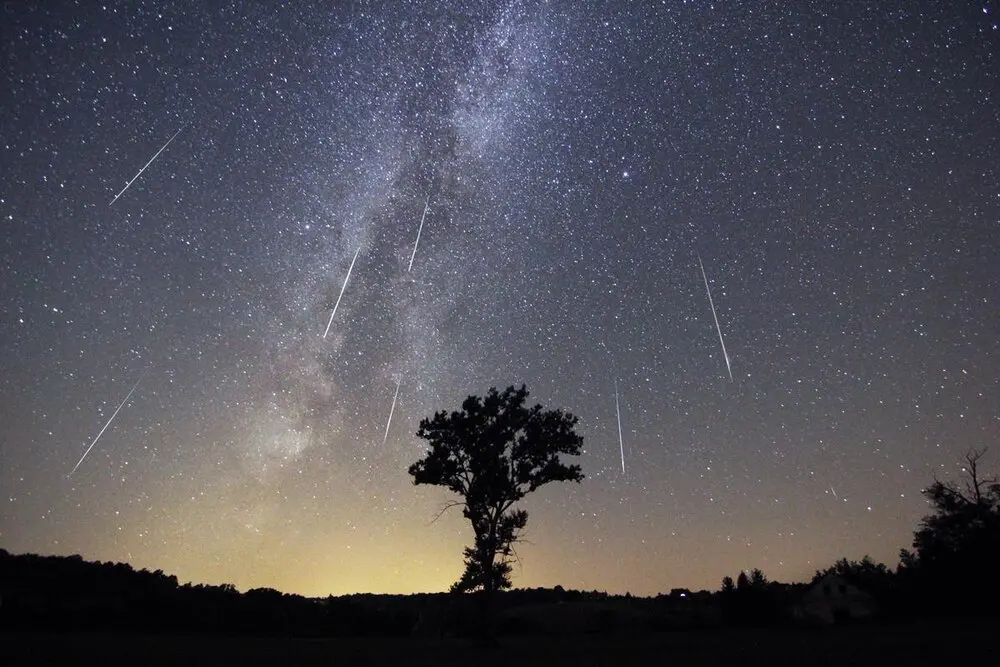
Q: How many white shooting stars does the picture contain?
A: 7